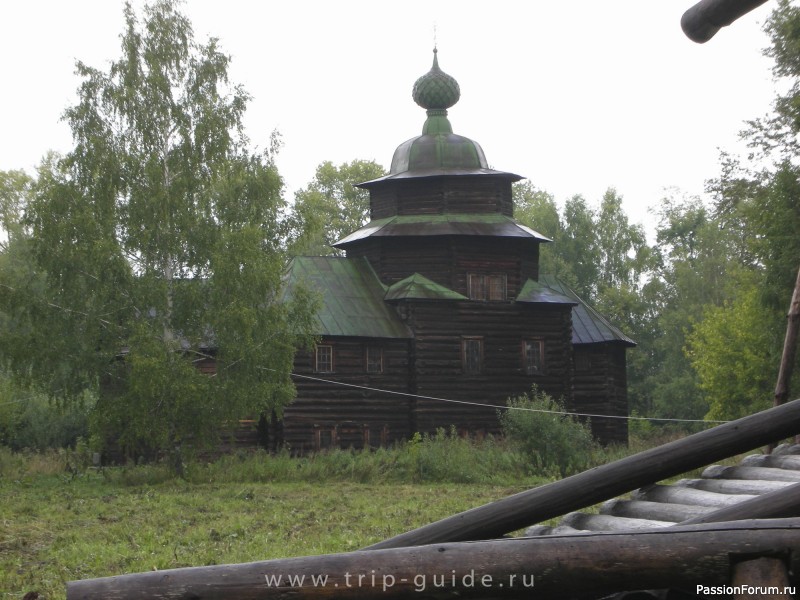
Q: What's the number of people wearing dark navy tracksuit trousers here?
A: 0